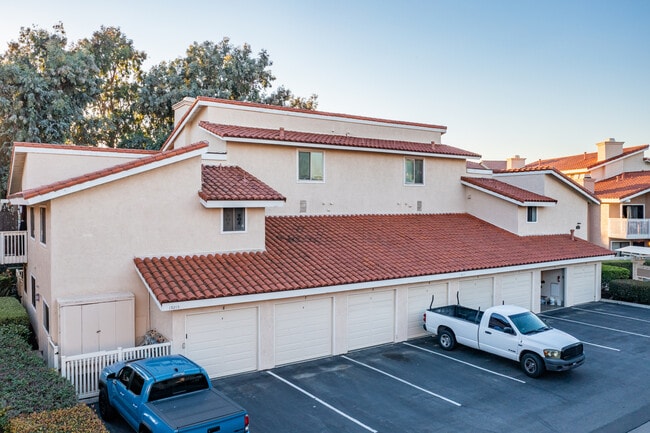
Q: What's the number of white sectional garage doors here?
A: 7